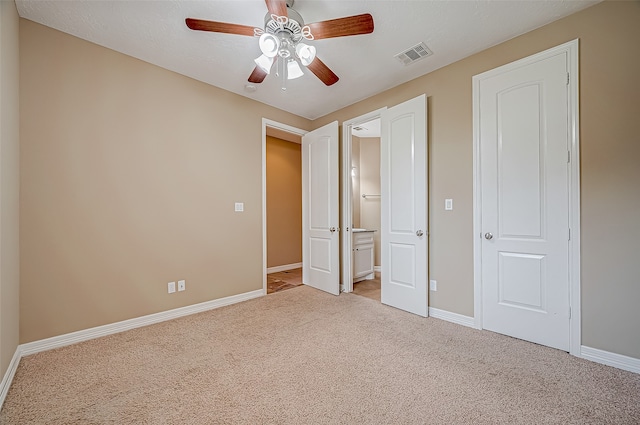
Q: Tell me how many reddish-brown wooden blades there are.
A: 5